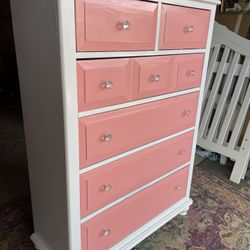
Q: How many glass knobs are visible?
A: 11